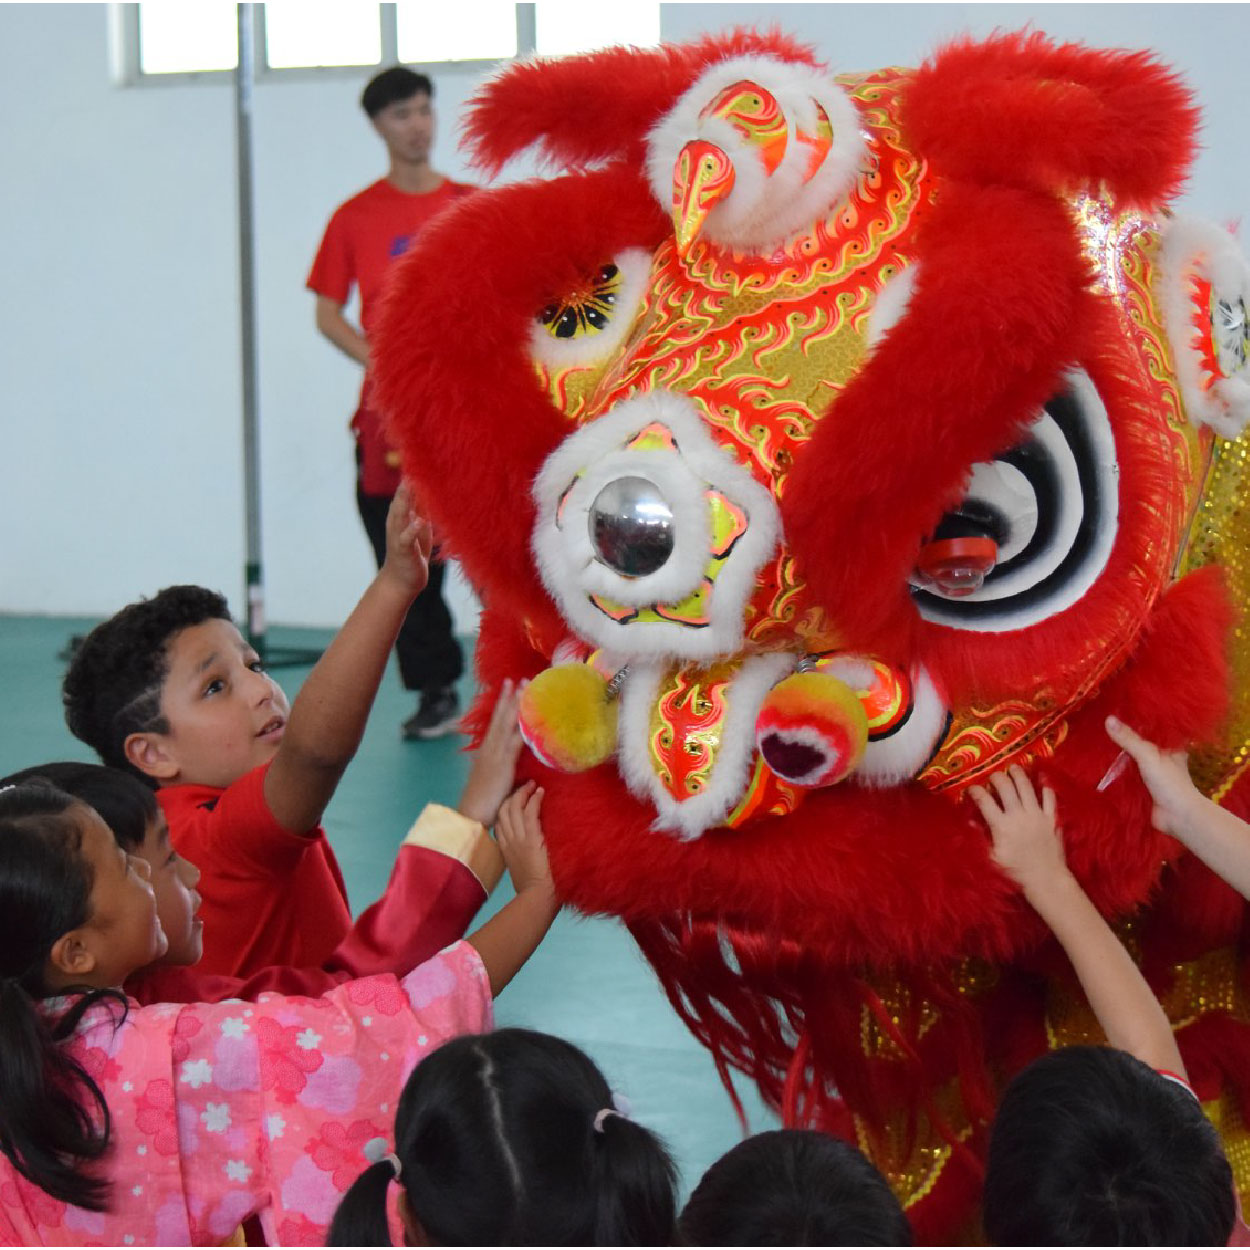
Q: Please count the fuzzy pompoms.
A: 2